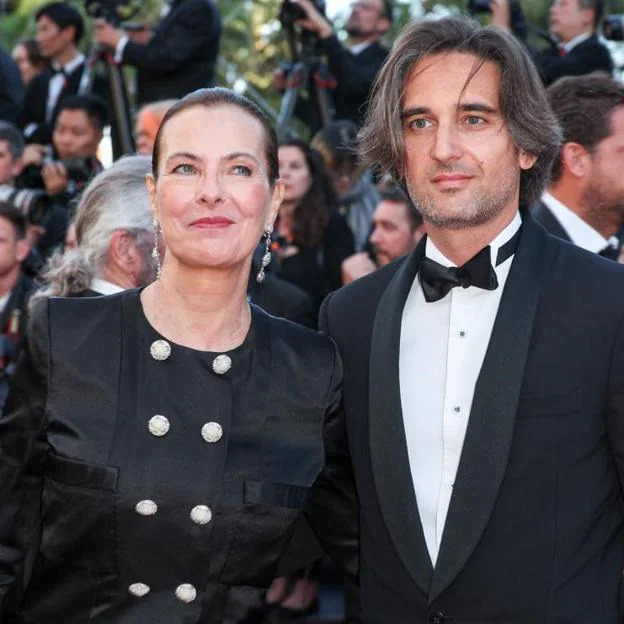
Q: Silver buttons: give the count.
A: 8